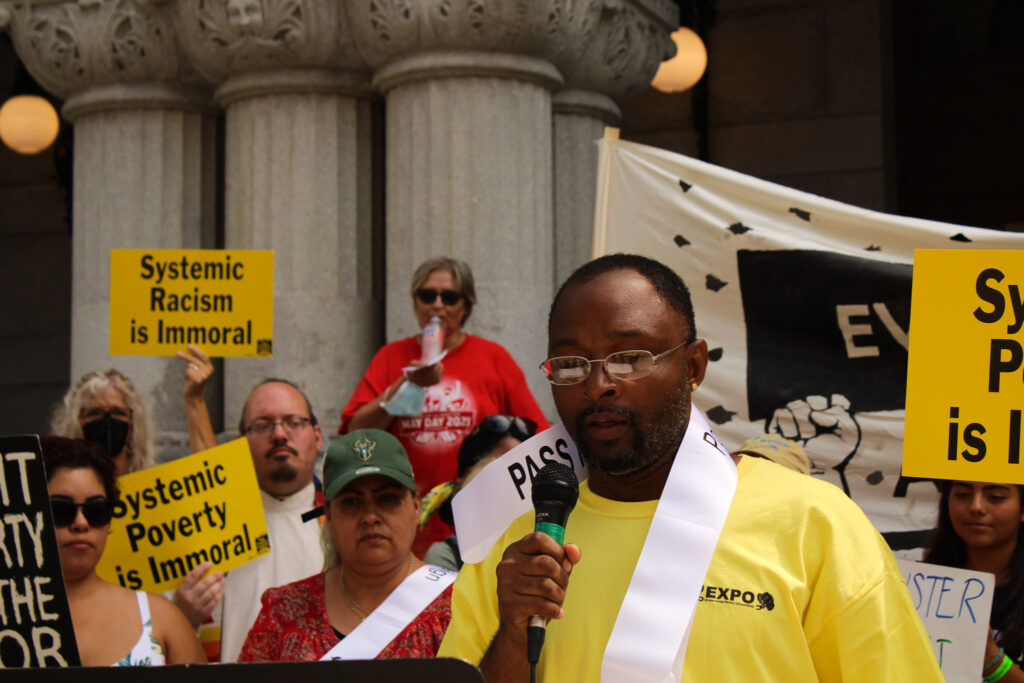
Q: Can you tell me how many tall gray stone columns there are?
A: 4